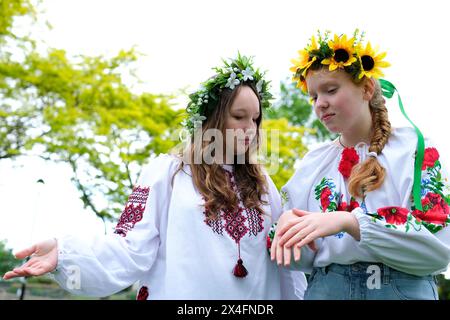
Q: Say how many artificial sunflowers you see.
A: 4